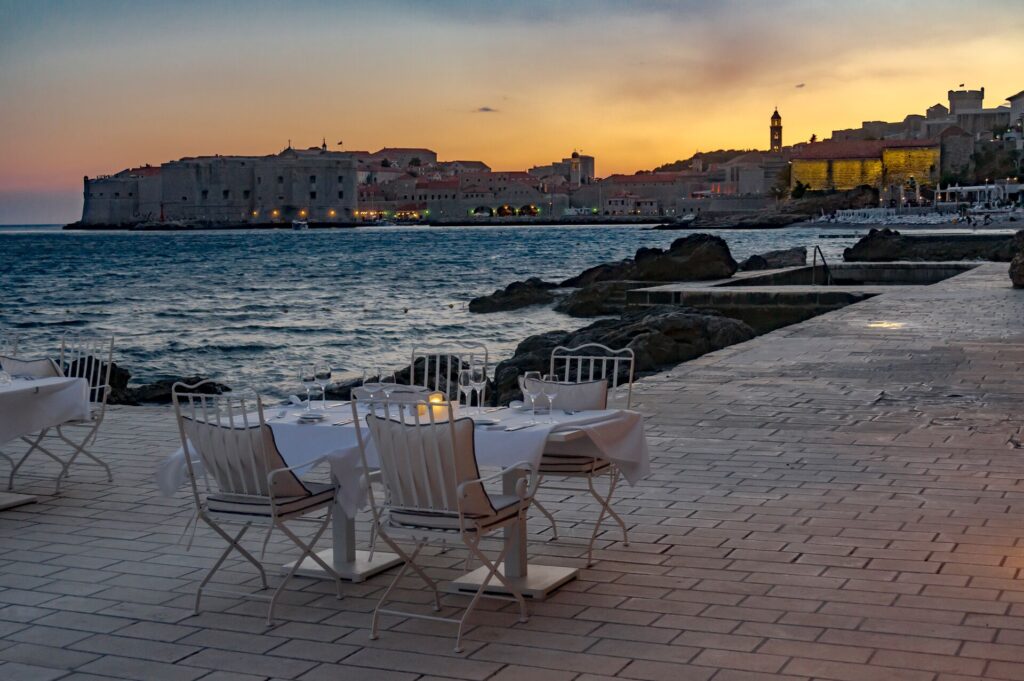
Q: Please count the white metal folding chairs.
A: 6